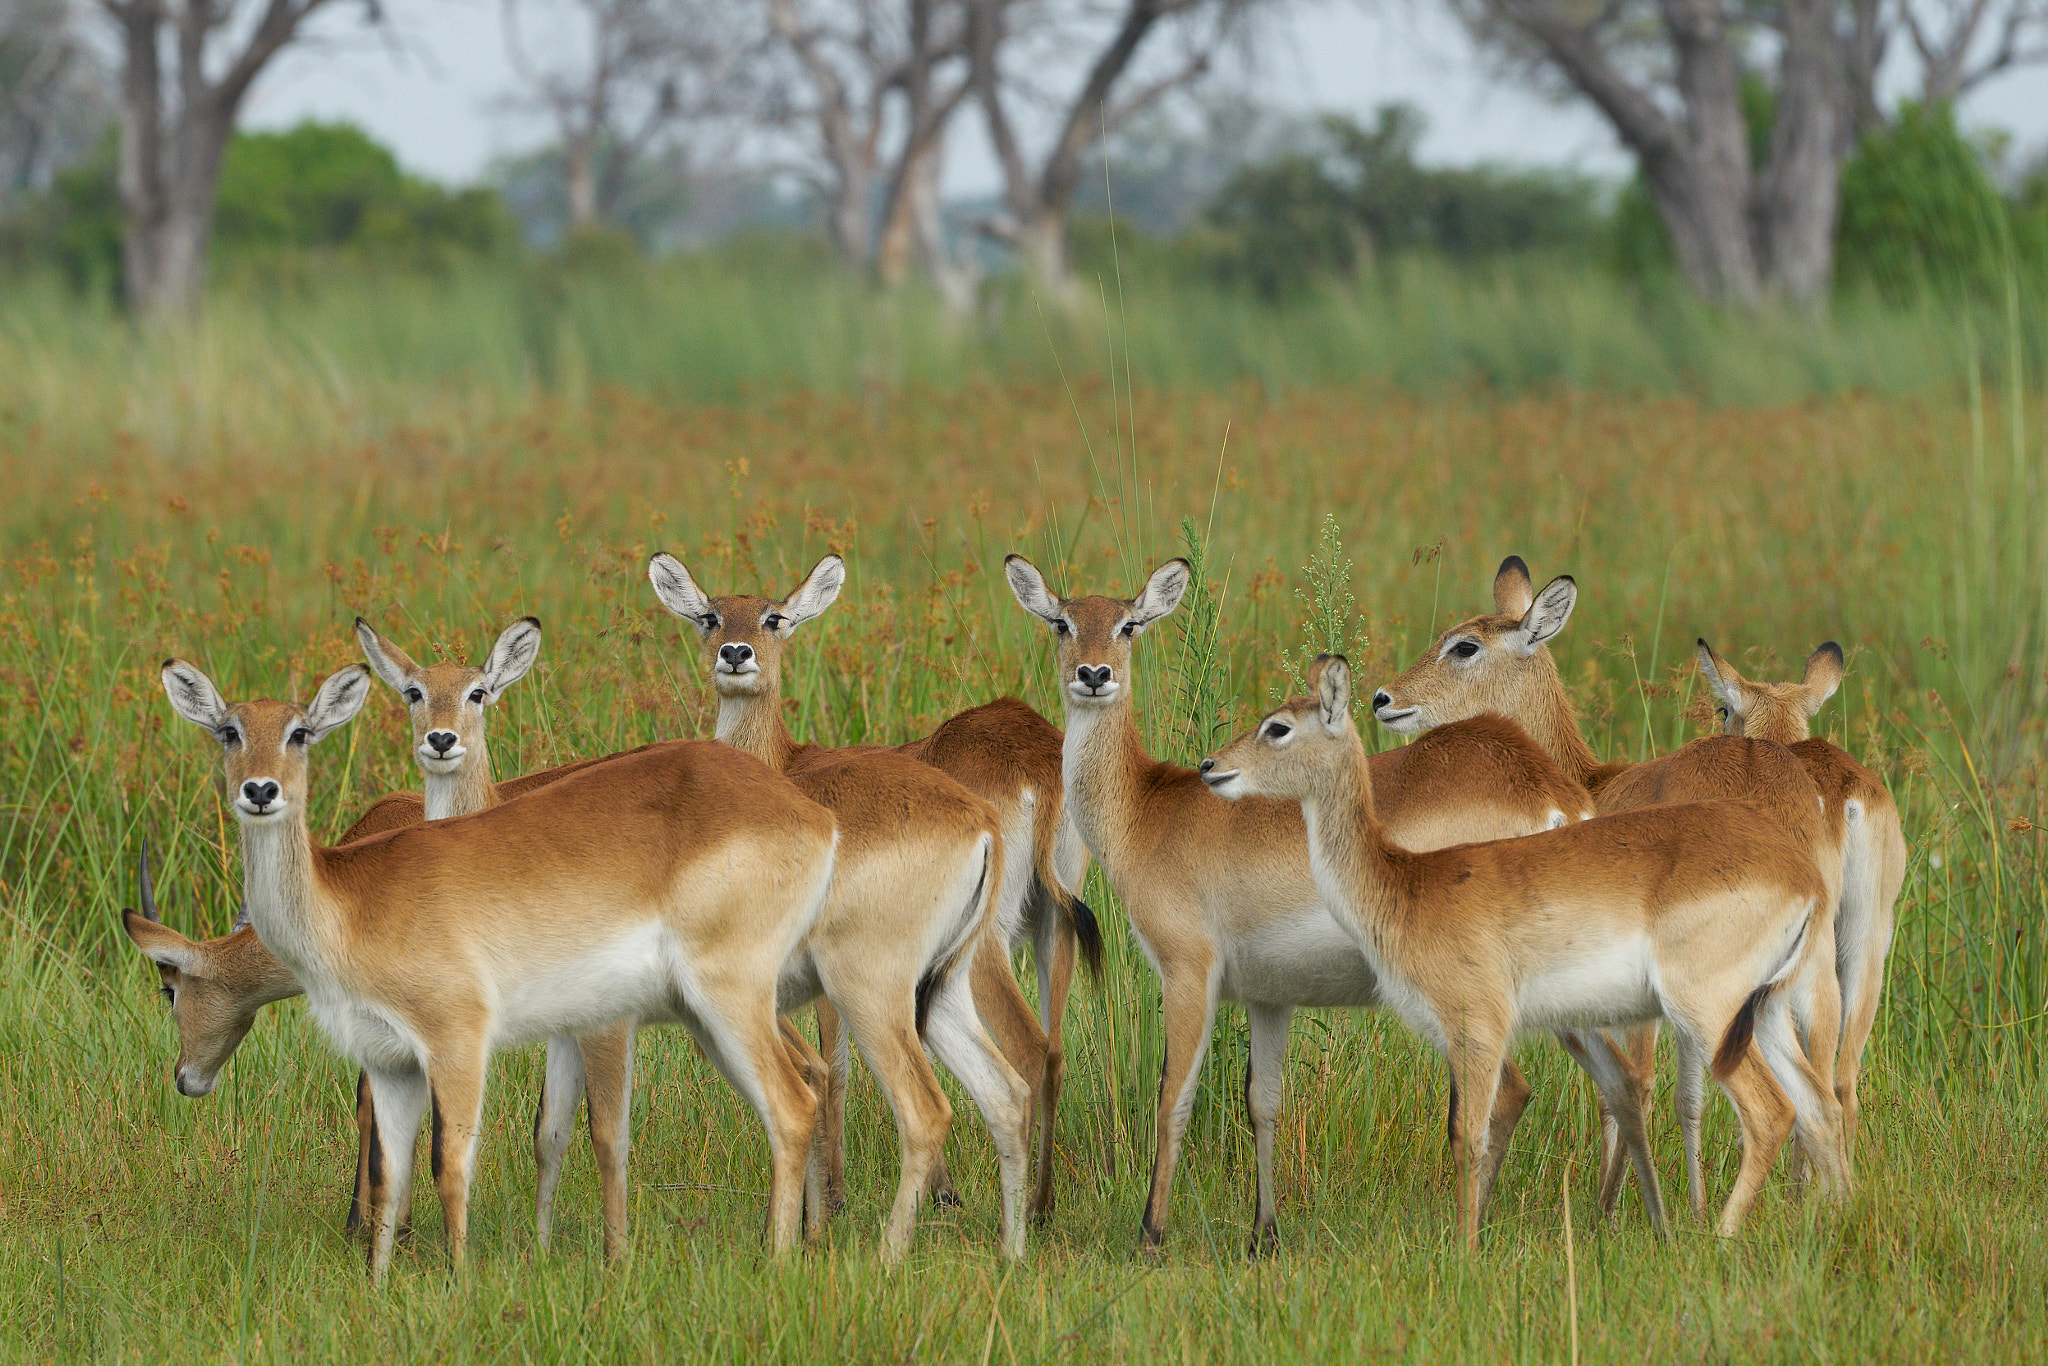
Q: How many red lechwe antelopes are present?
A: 8